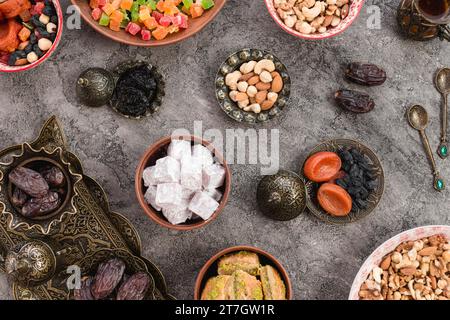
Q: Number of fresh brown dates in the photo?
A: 9